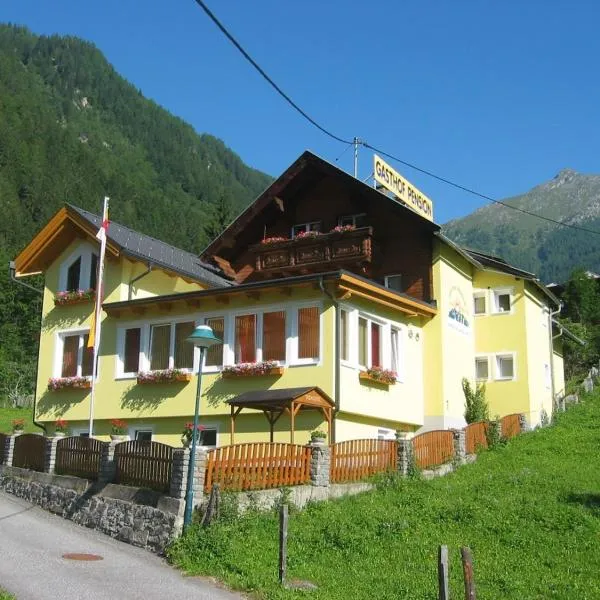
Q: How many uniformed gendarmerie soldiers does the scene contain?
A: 0